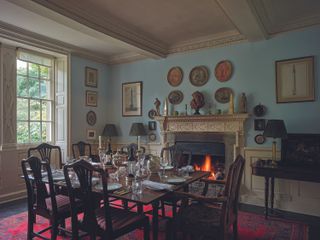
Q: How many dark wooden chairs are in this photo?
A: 7